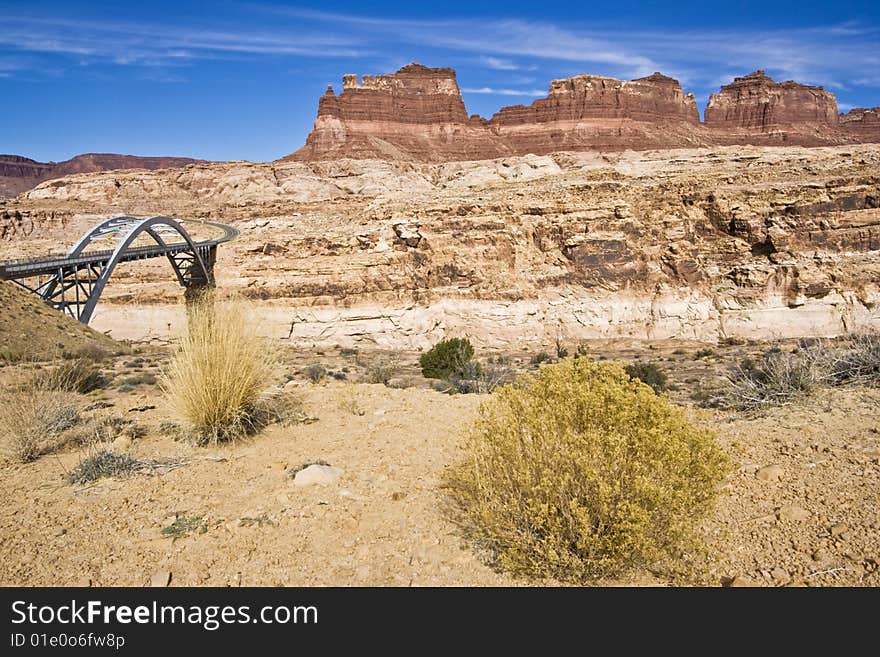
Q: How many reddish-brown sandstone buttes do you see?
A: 3